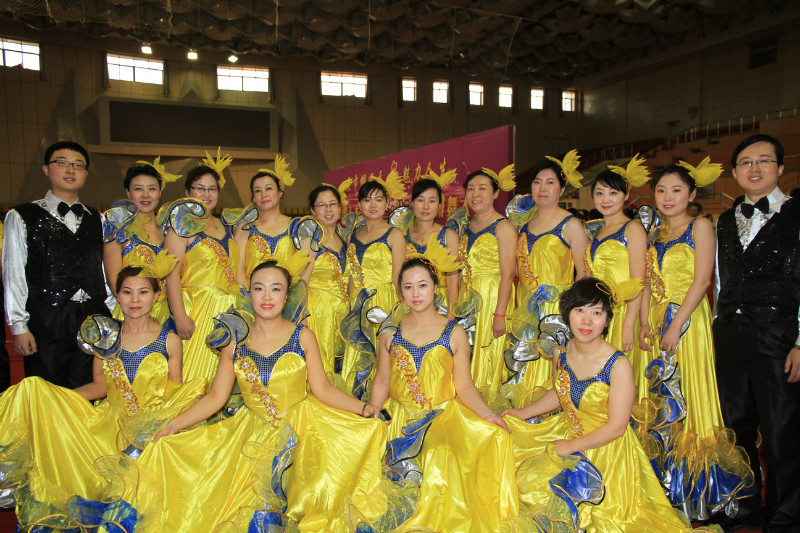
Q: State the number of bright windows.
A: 10